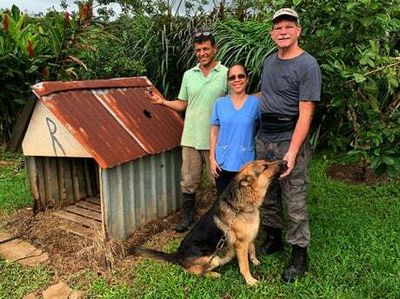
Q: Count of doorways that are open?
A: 1